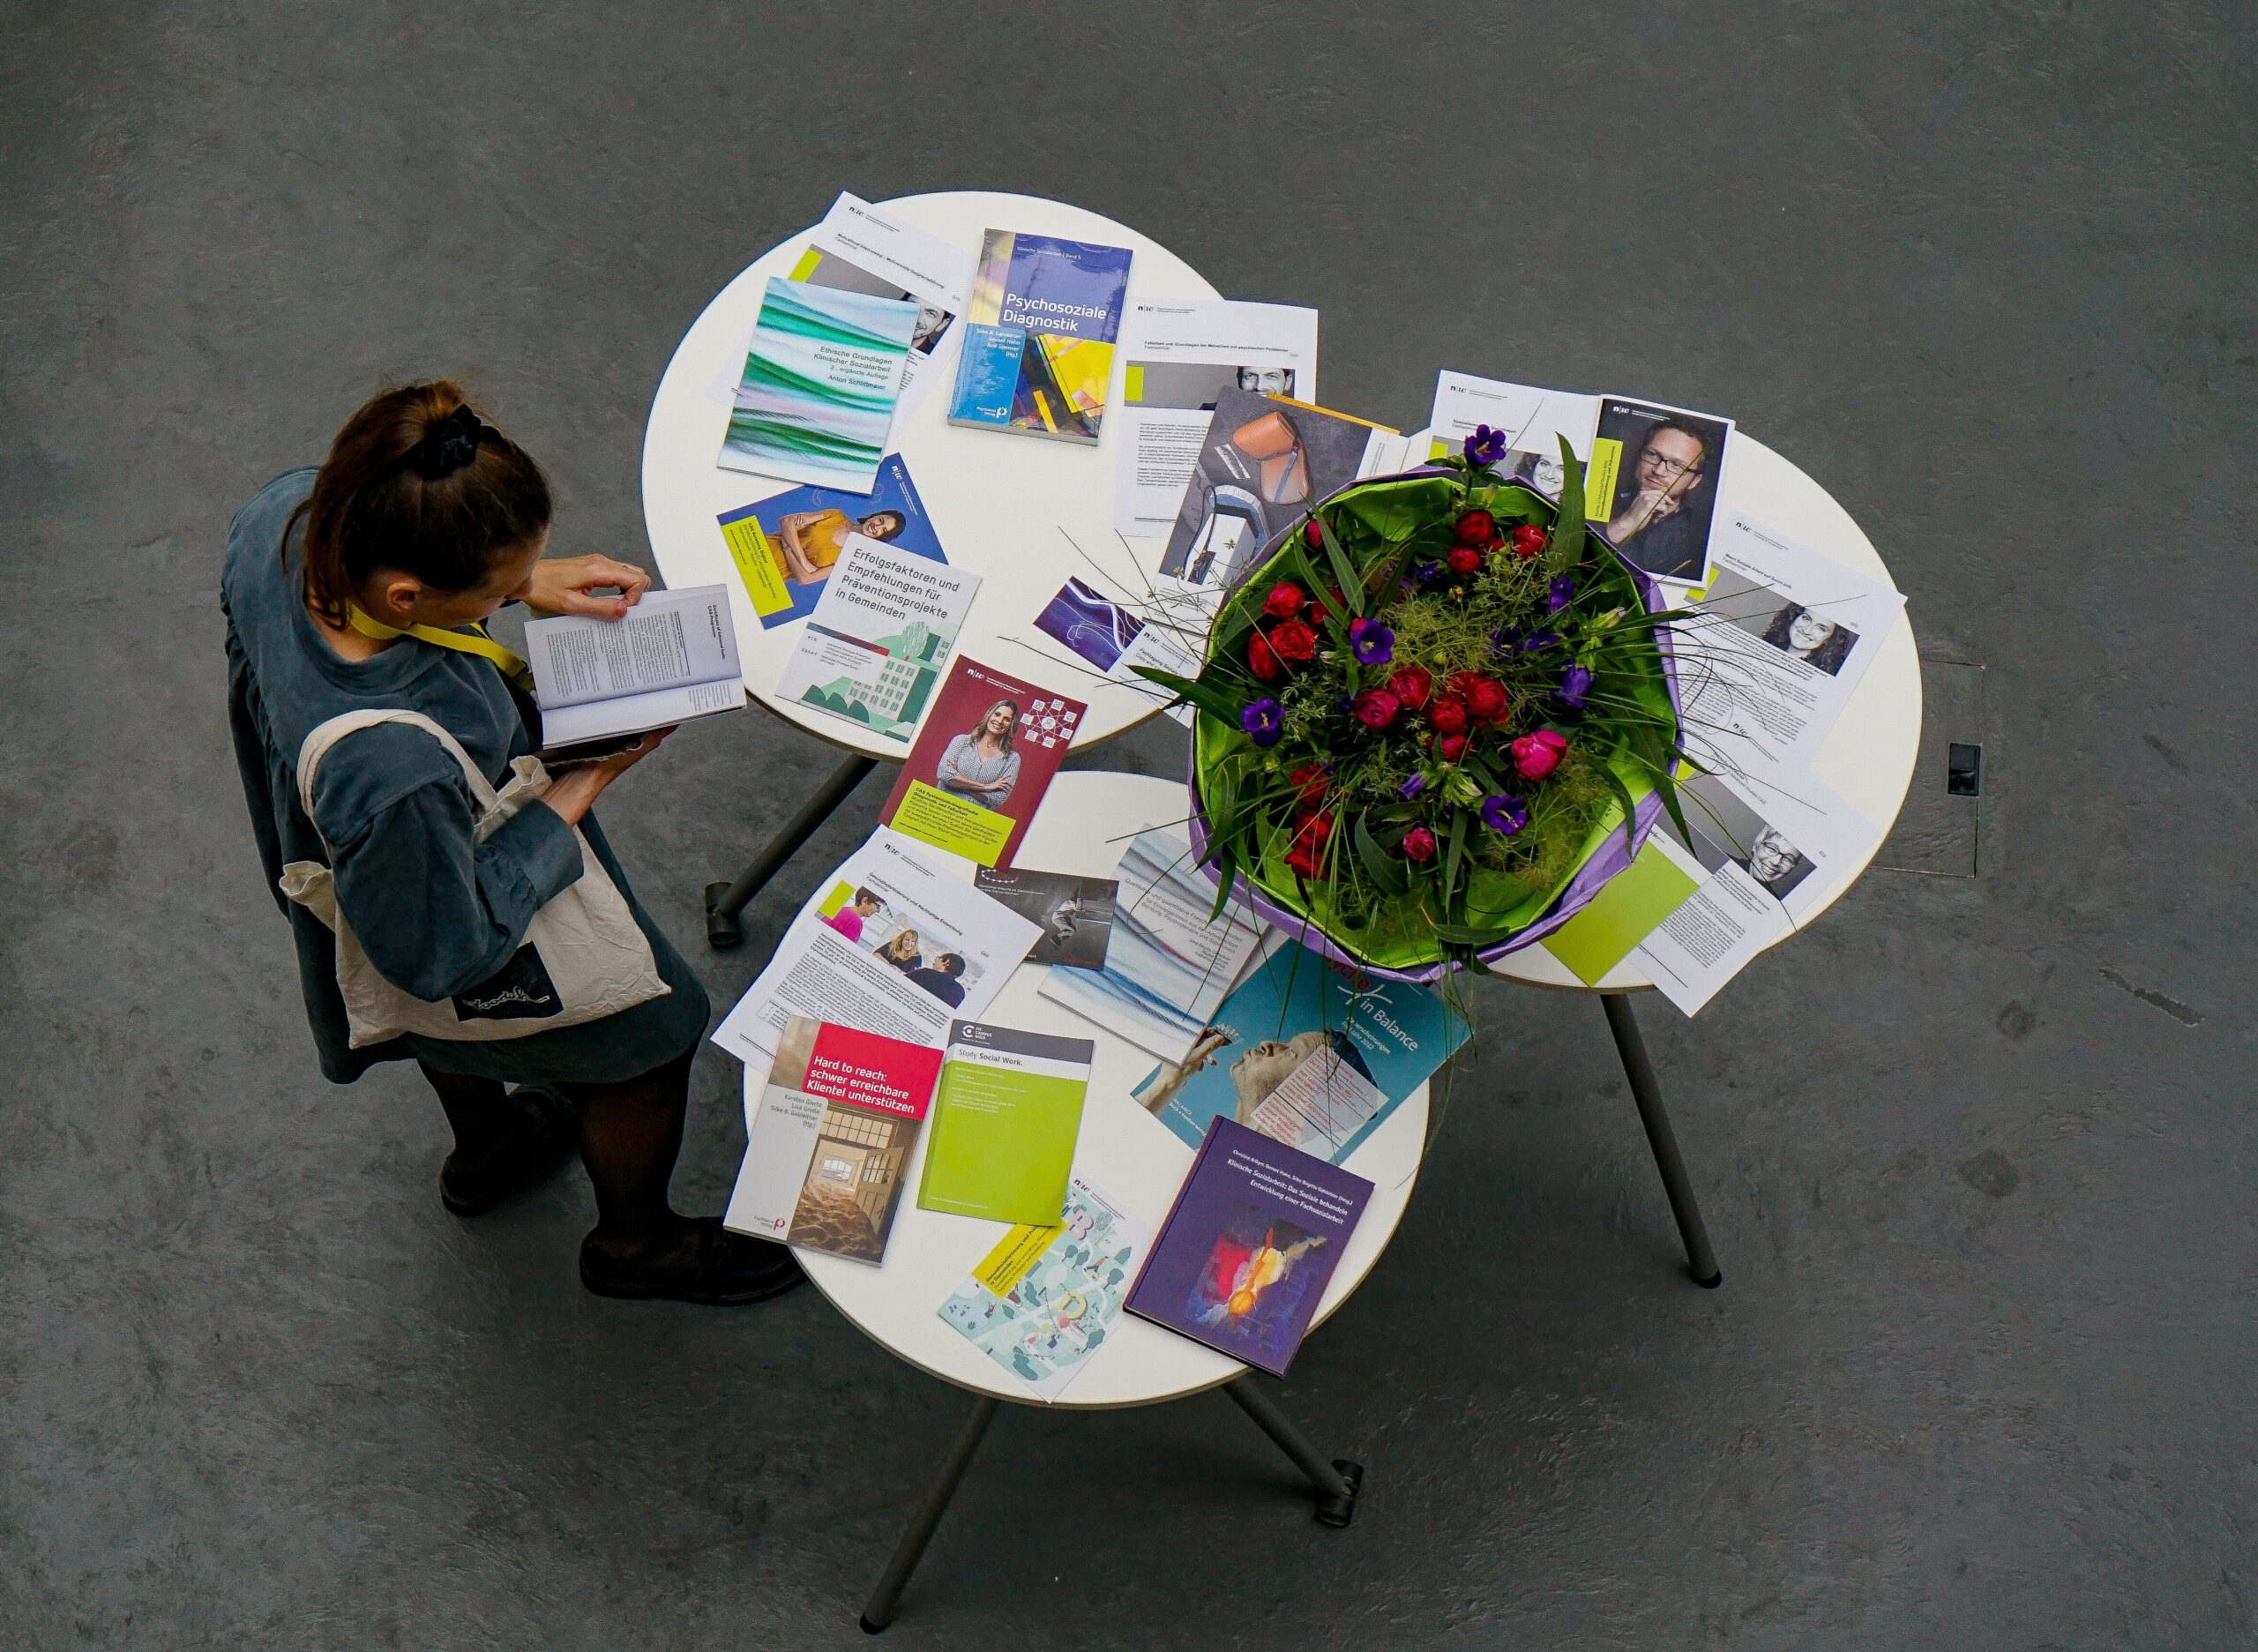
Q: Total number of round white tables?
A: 3